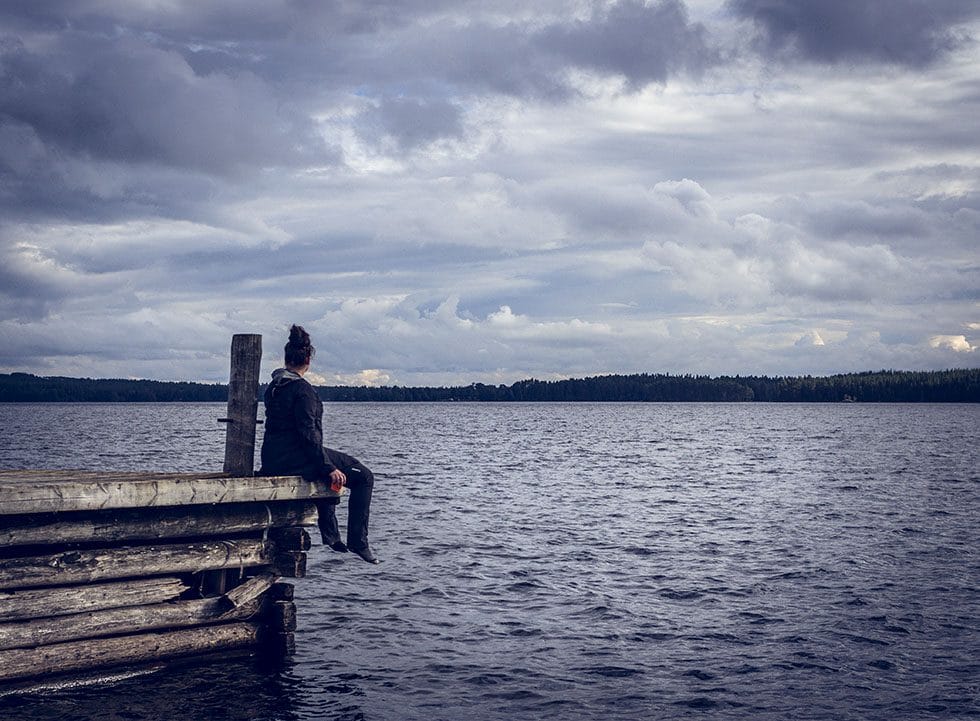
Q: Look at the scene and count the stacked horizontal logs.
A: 5